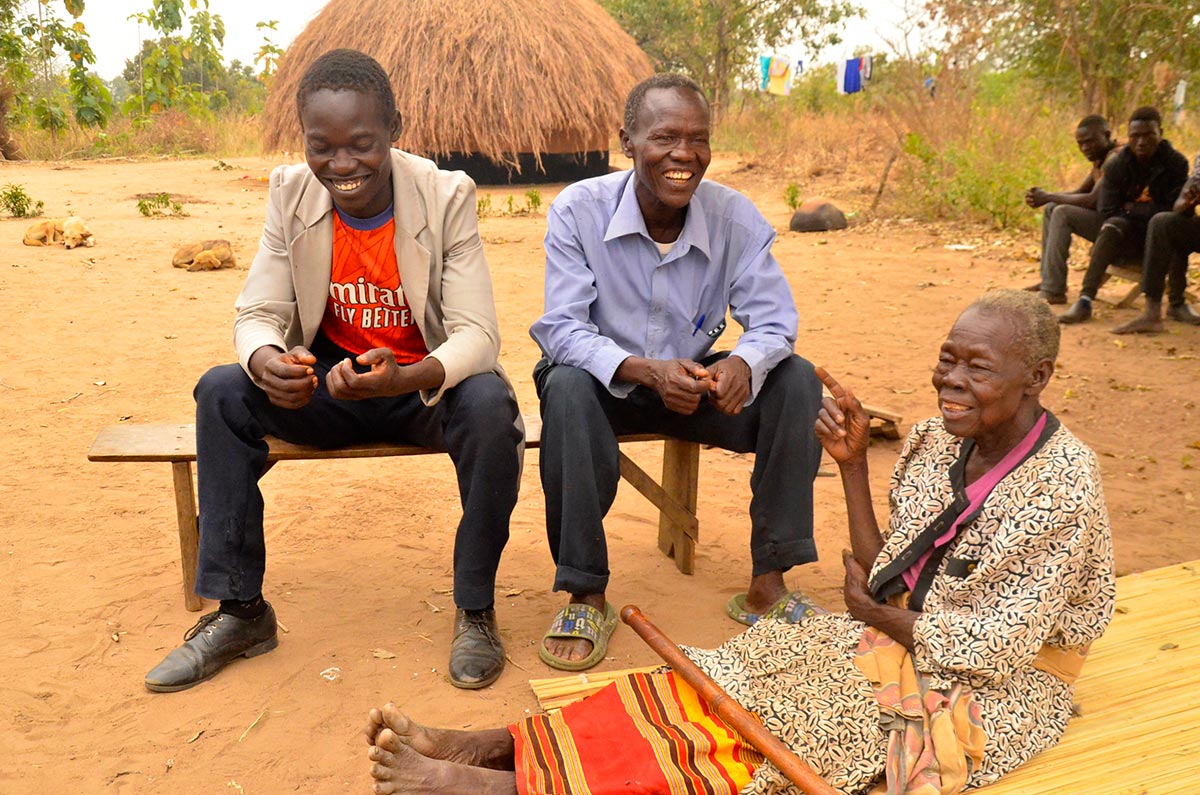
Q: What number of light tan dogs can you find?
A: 2